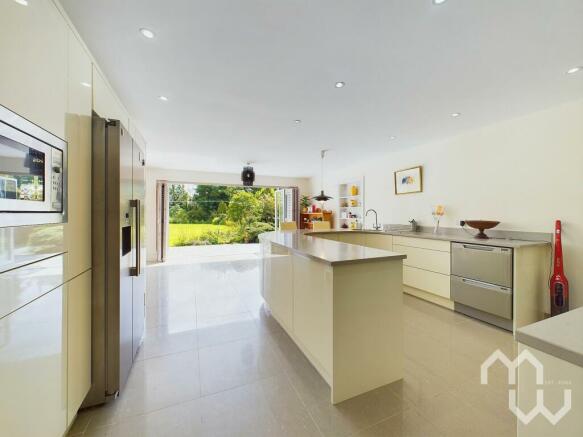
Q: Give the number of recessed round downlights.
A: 8